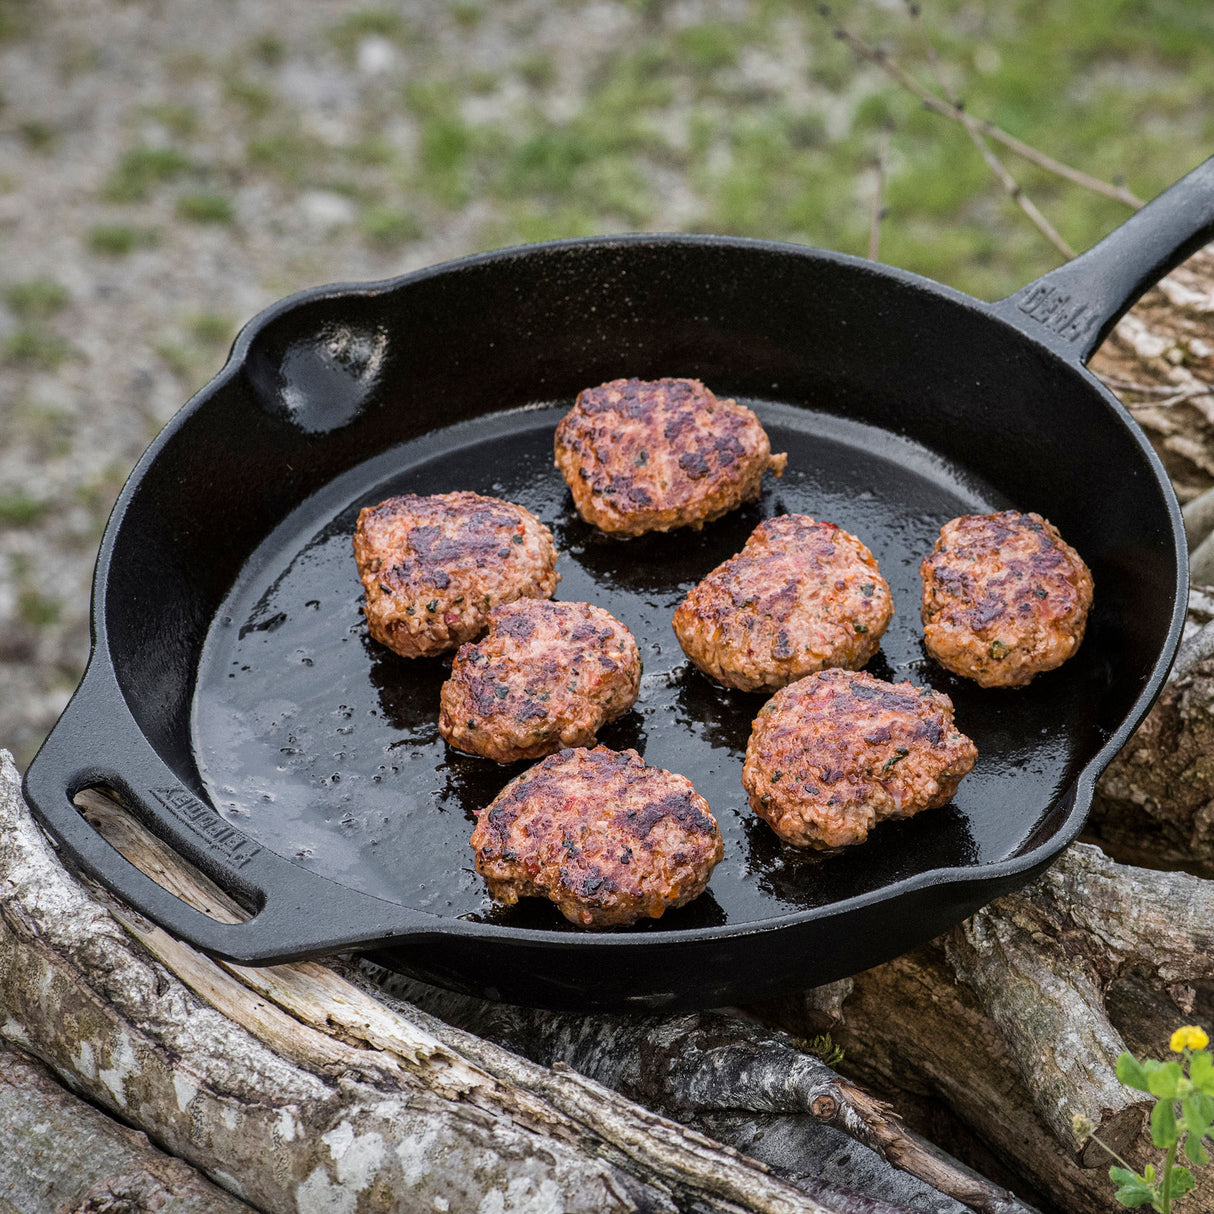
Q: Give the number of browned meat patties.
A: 7